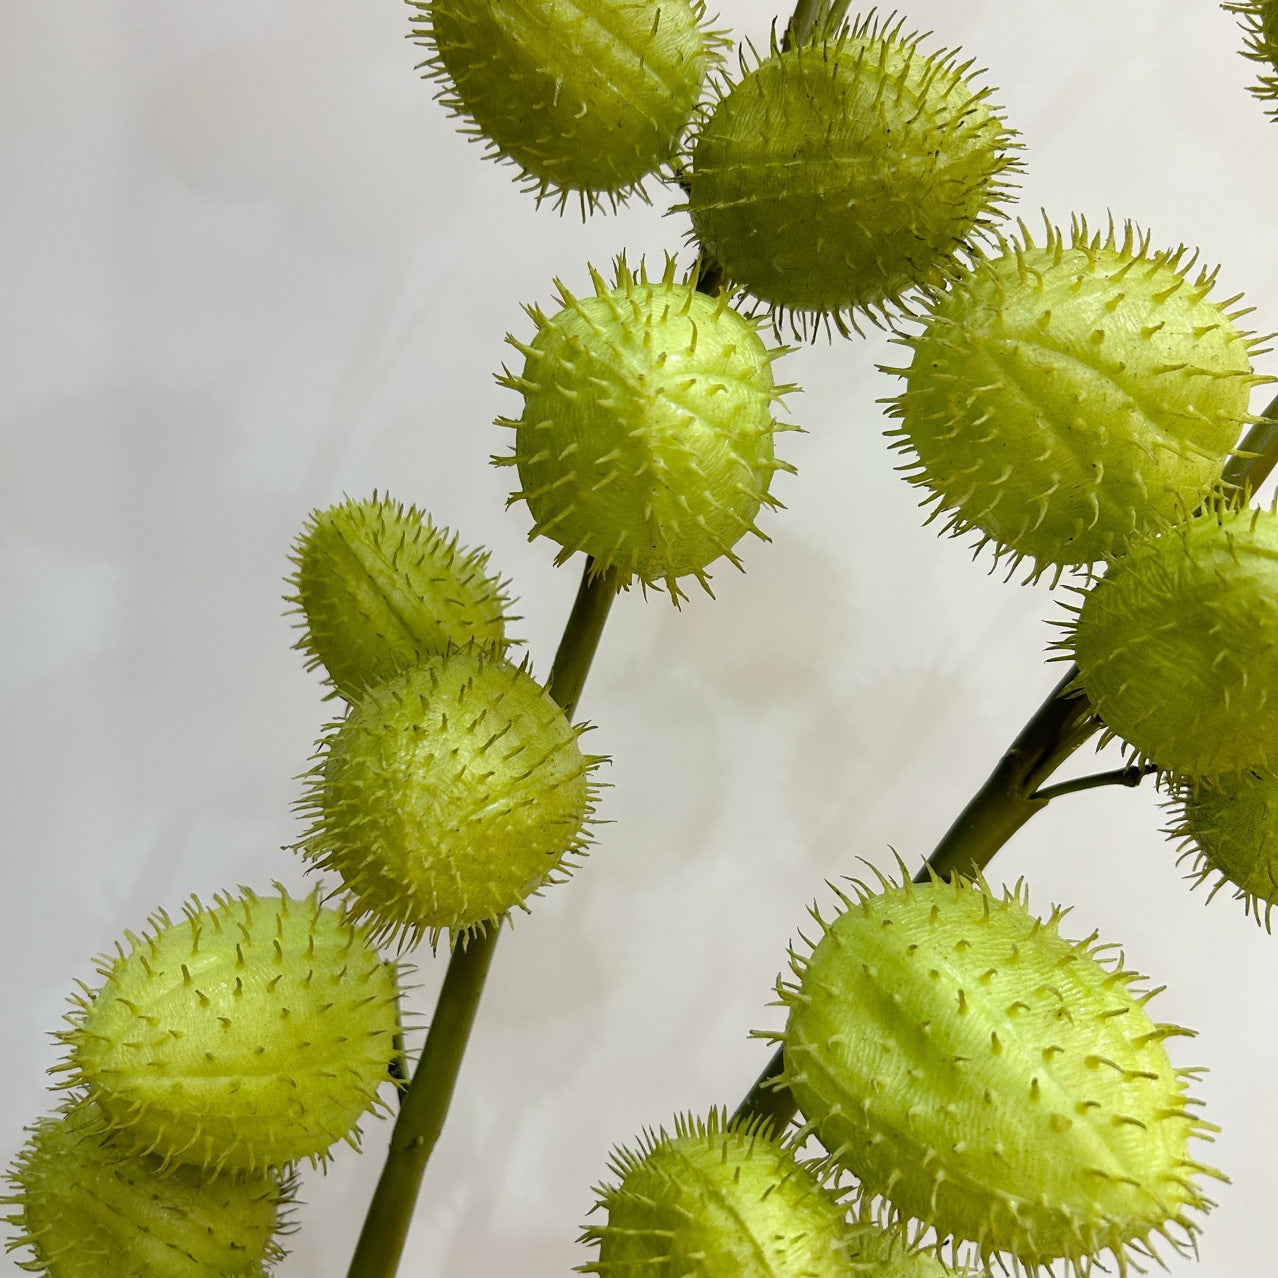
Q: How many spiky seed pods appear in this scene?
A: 14